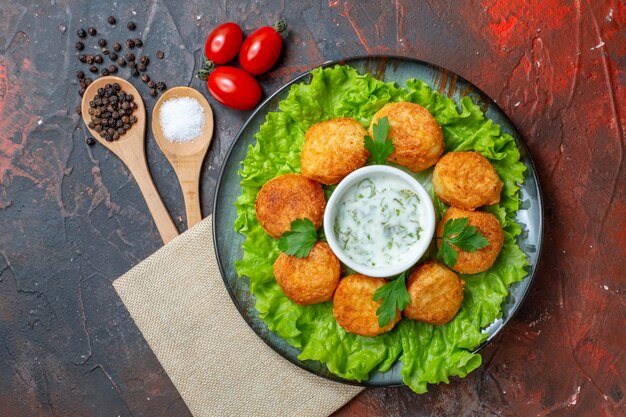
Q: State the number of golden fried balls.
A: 8